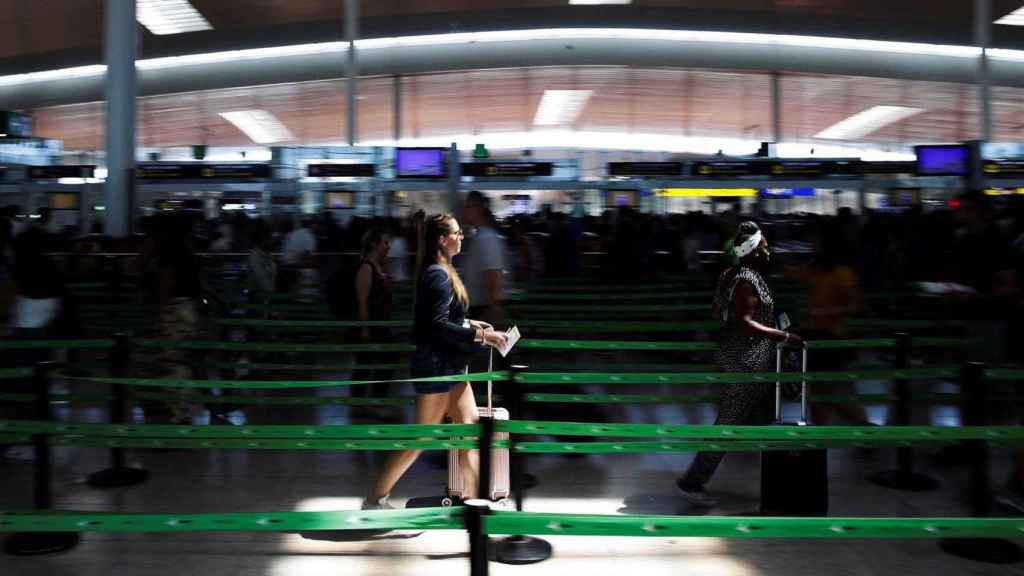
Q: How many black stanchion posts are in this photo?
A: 7